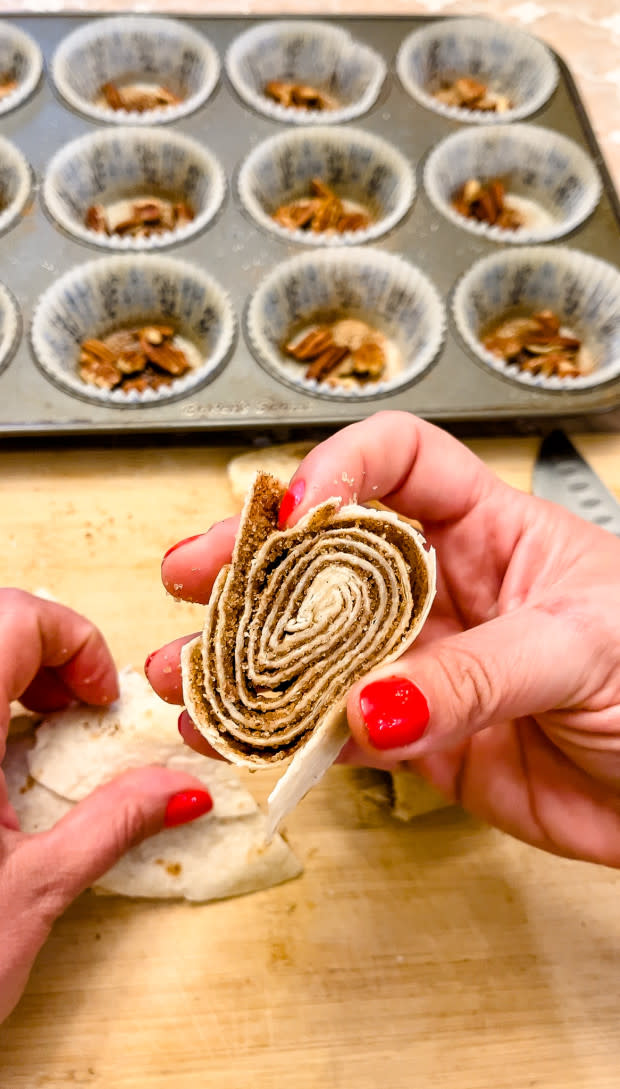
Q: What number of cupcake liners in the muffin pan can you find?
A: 12